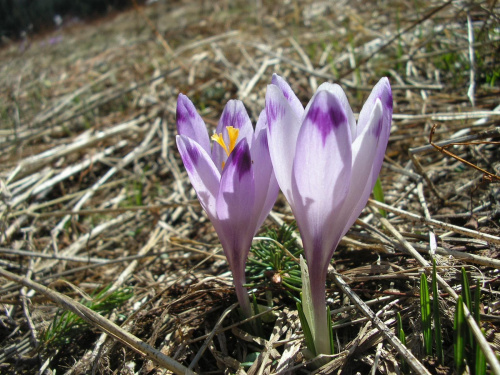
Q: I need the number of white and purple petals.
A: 12